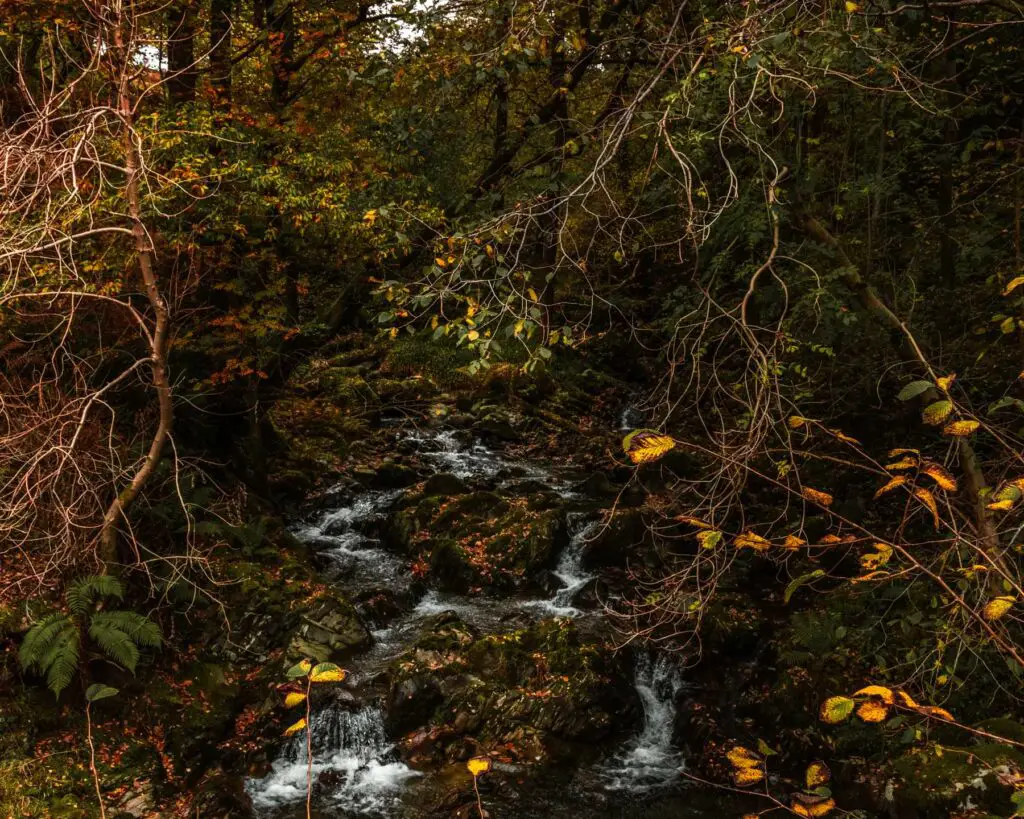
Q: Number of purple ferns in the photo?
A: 0